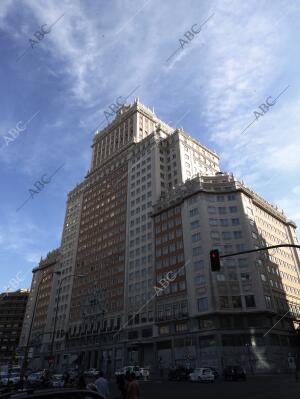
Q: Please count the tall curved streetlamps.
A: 2